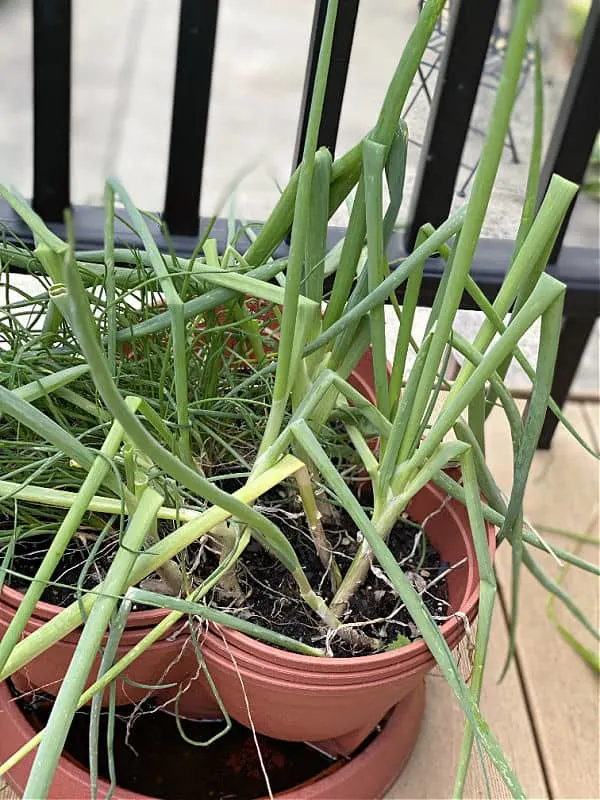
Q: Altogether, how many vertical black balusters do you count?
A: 5